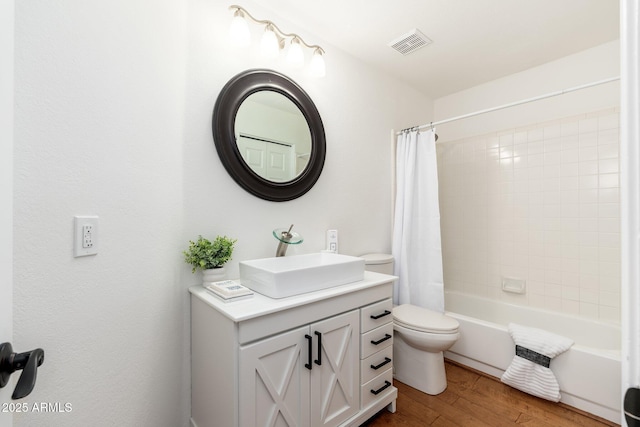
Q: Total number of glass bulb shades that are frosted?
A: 4